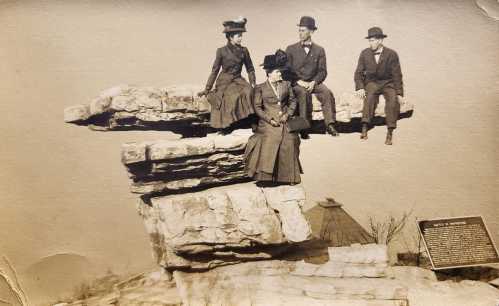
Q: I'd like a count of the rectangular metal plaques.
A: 1